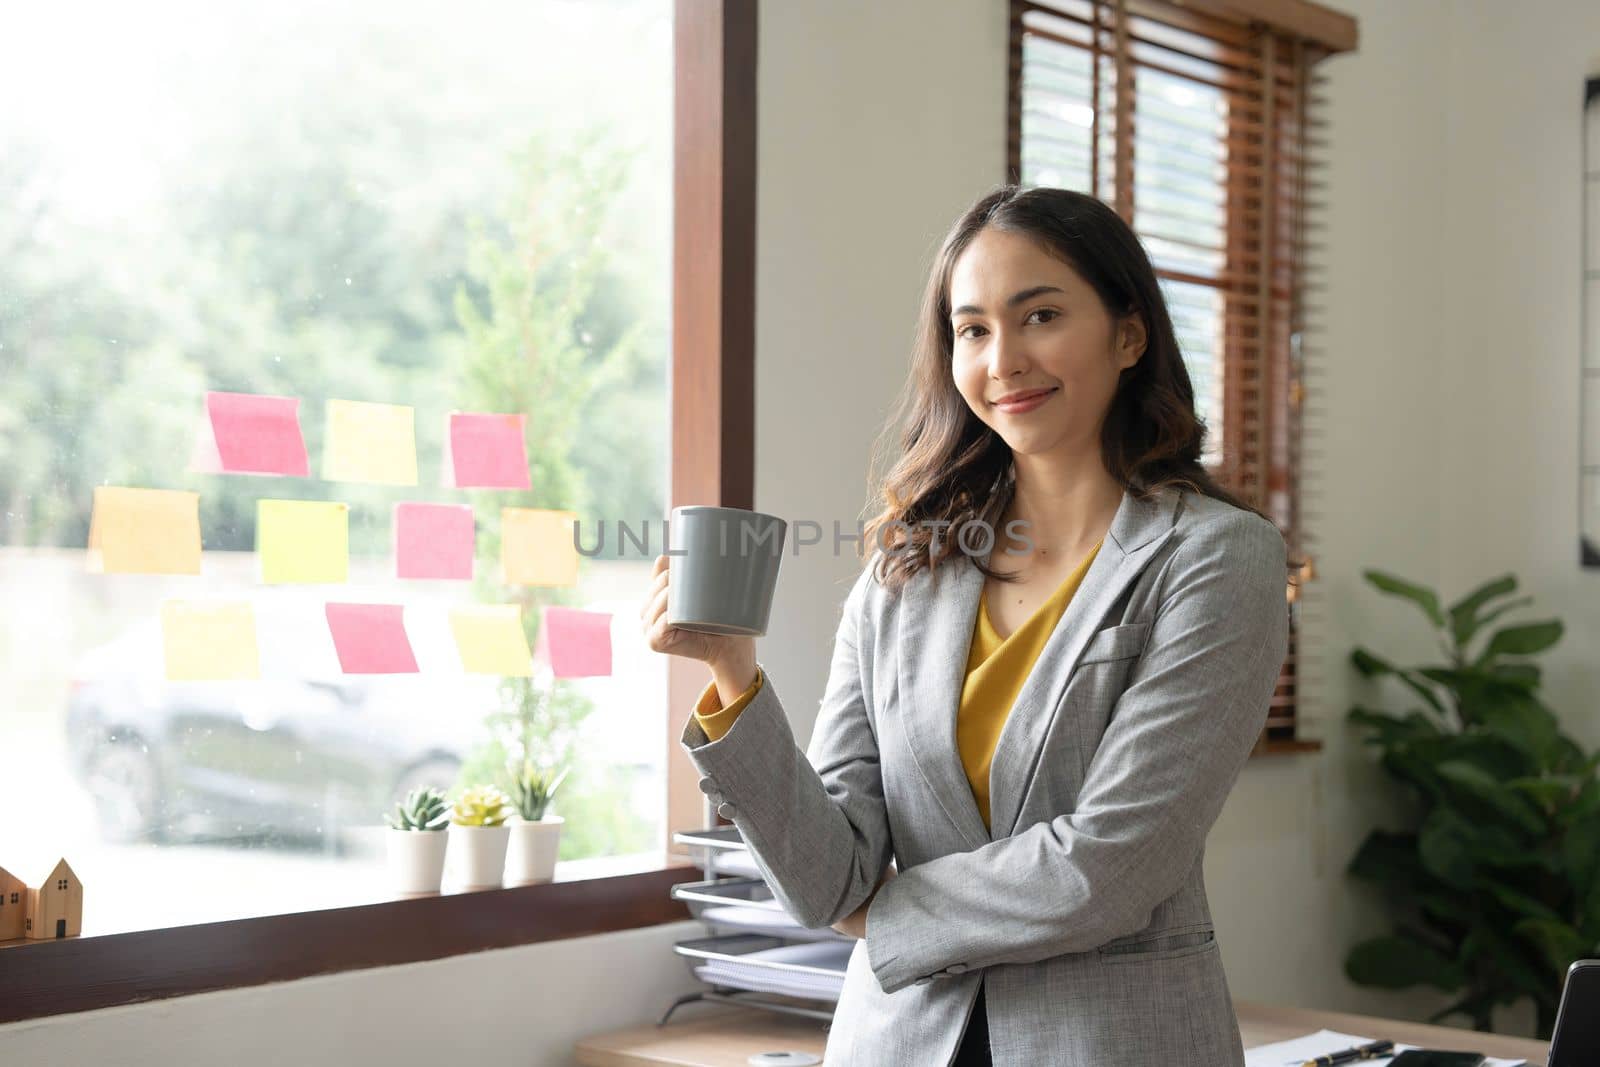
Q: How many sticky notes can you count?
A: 11